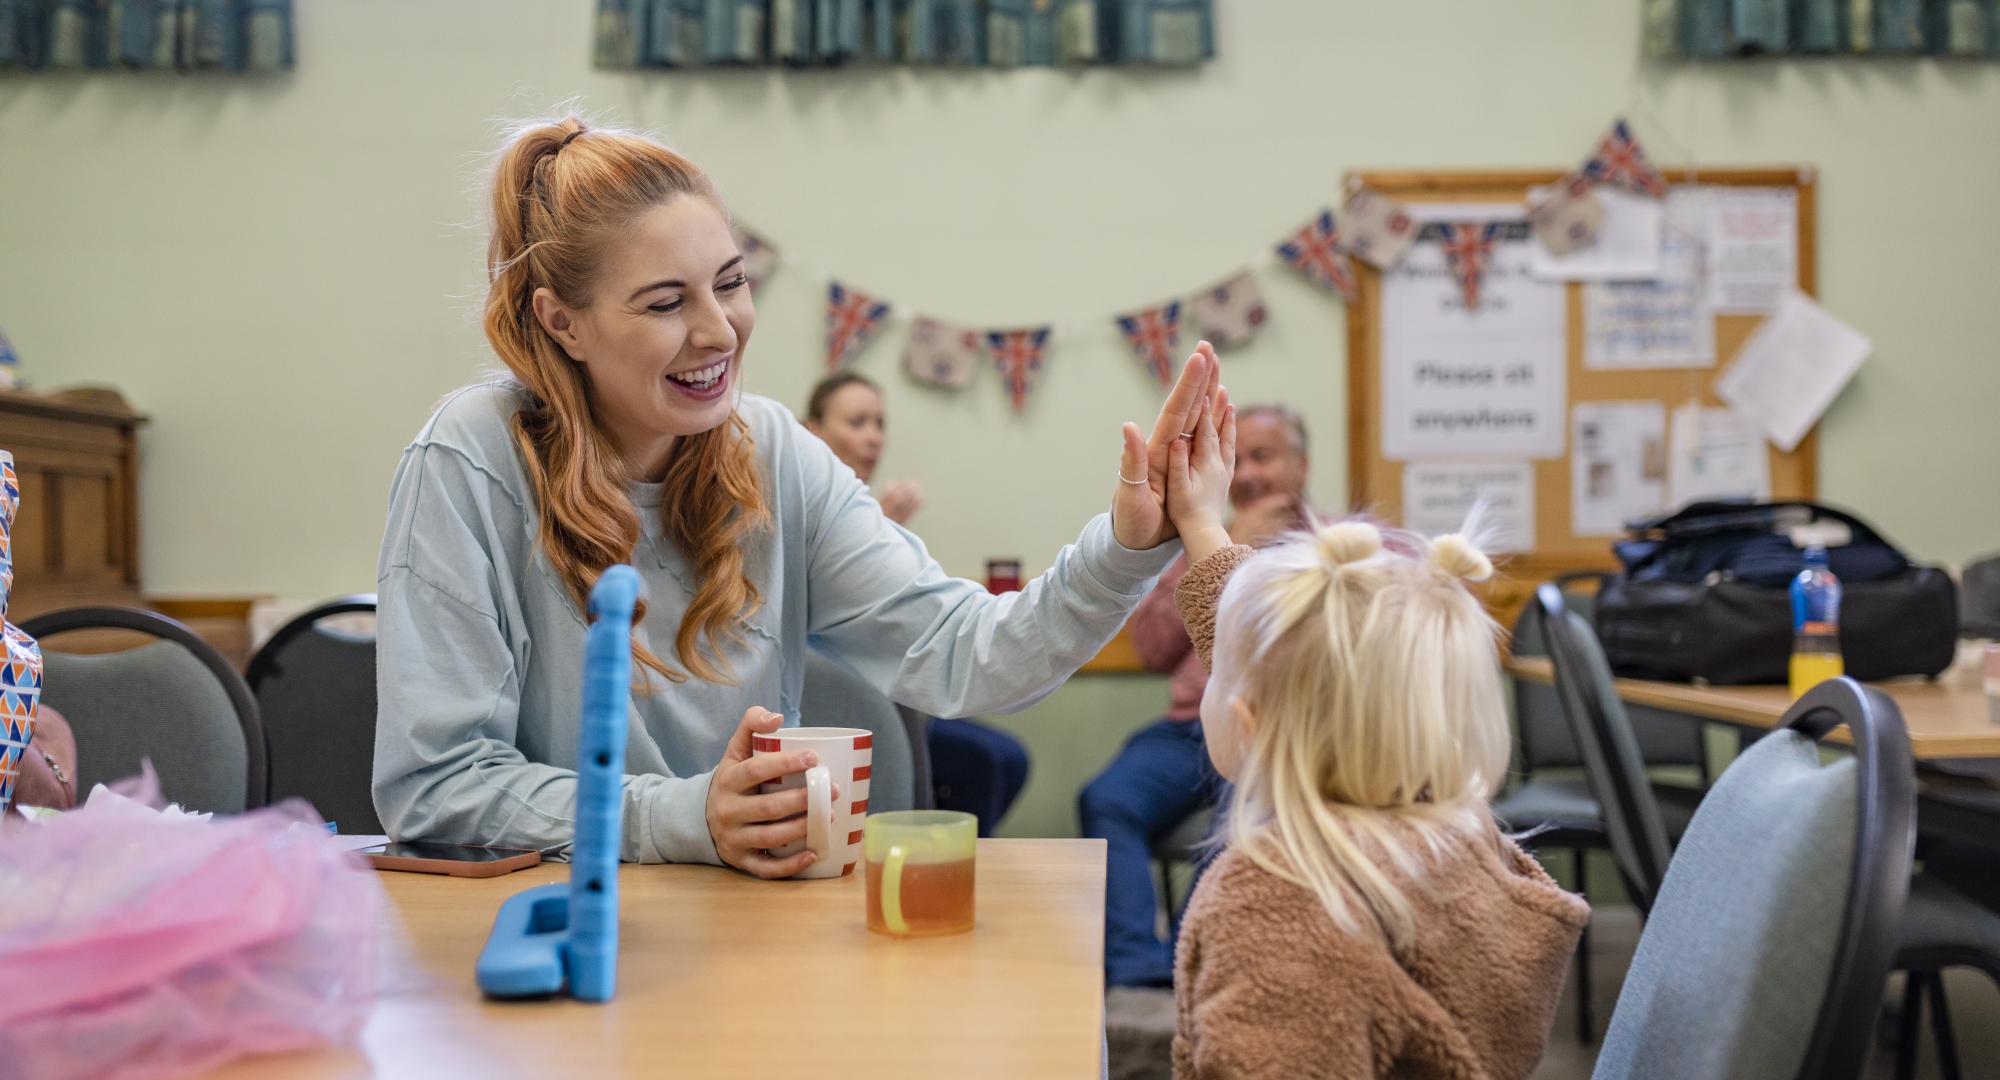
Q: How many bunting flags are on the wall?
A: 11